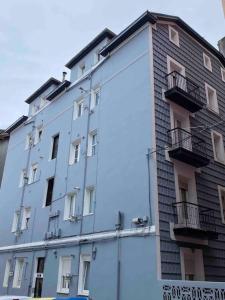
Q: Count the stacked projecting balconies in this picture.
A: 3